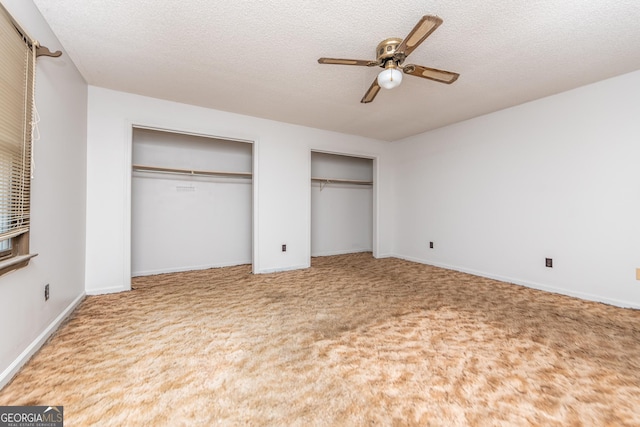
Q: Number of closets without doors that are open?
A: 2